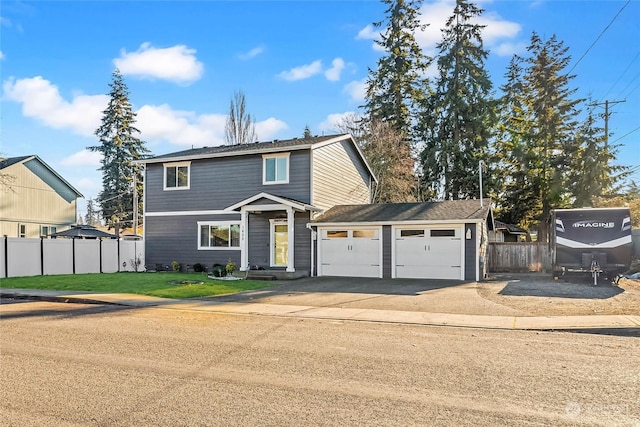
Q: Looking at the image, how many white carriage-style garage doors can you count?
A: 2